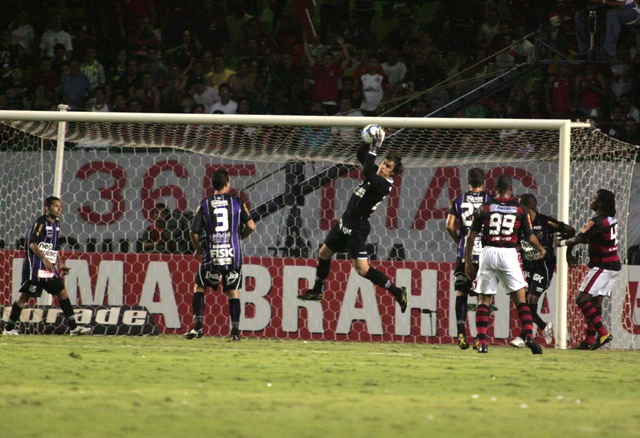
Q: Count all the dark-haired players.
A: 7